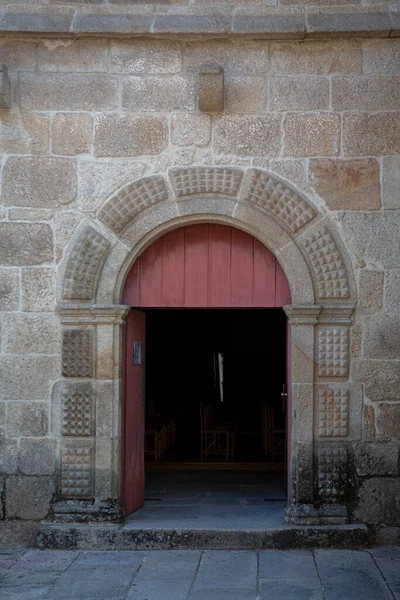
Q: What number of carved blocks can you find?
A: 11